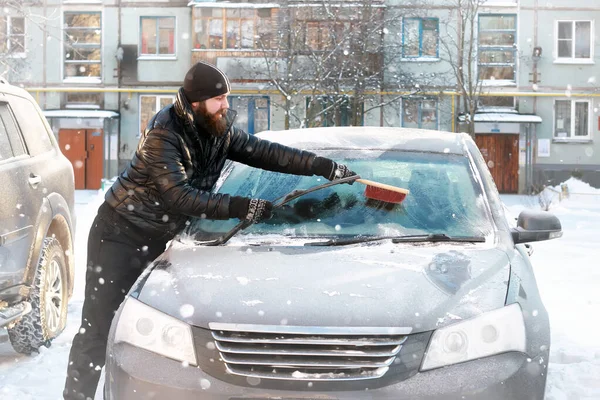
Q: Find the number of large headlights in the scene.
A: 2